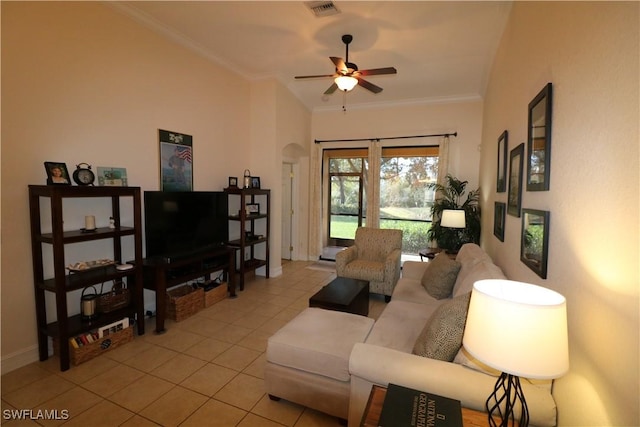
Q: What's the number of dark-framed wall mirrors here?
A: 5